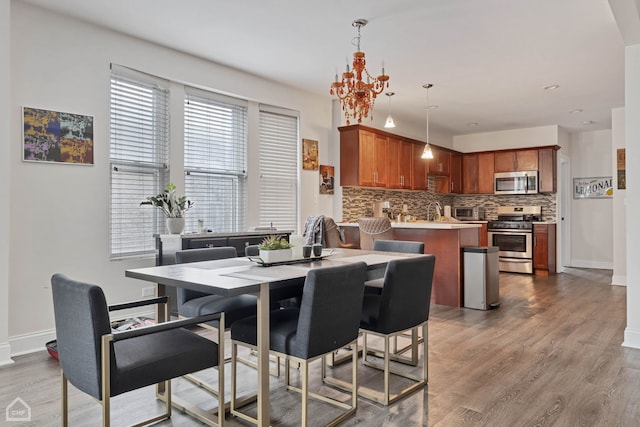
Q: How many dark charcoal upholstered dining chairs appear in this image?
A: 6